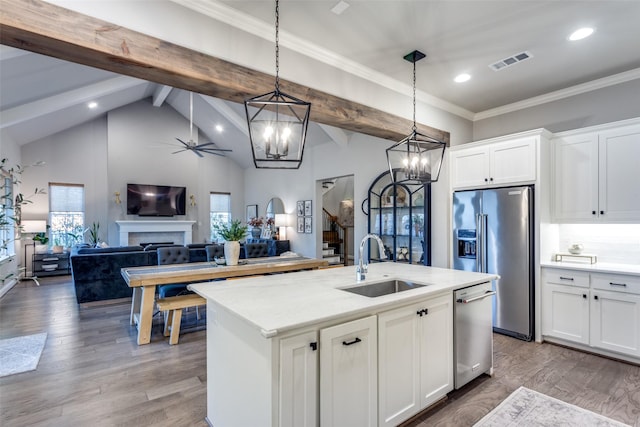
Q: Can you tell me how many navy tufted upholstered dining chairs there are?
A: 3